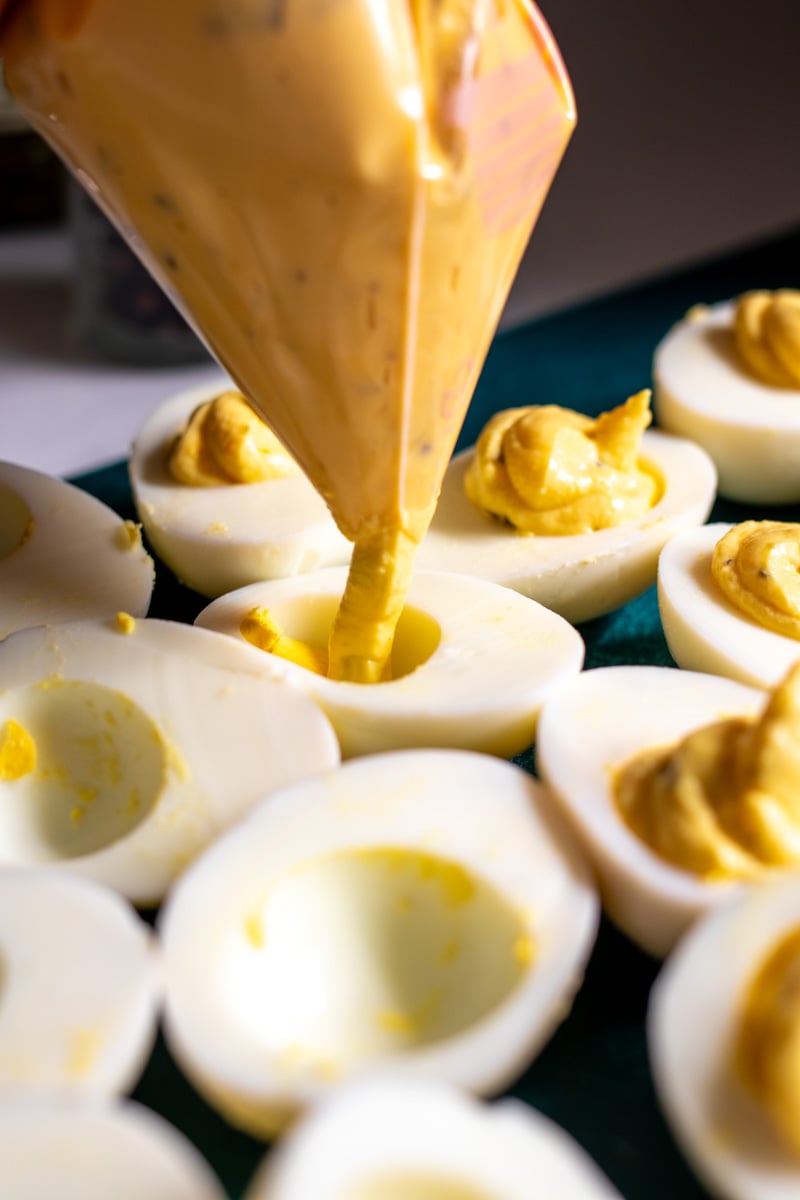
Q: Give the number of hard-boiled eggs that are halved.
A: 13